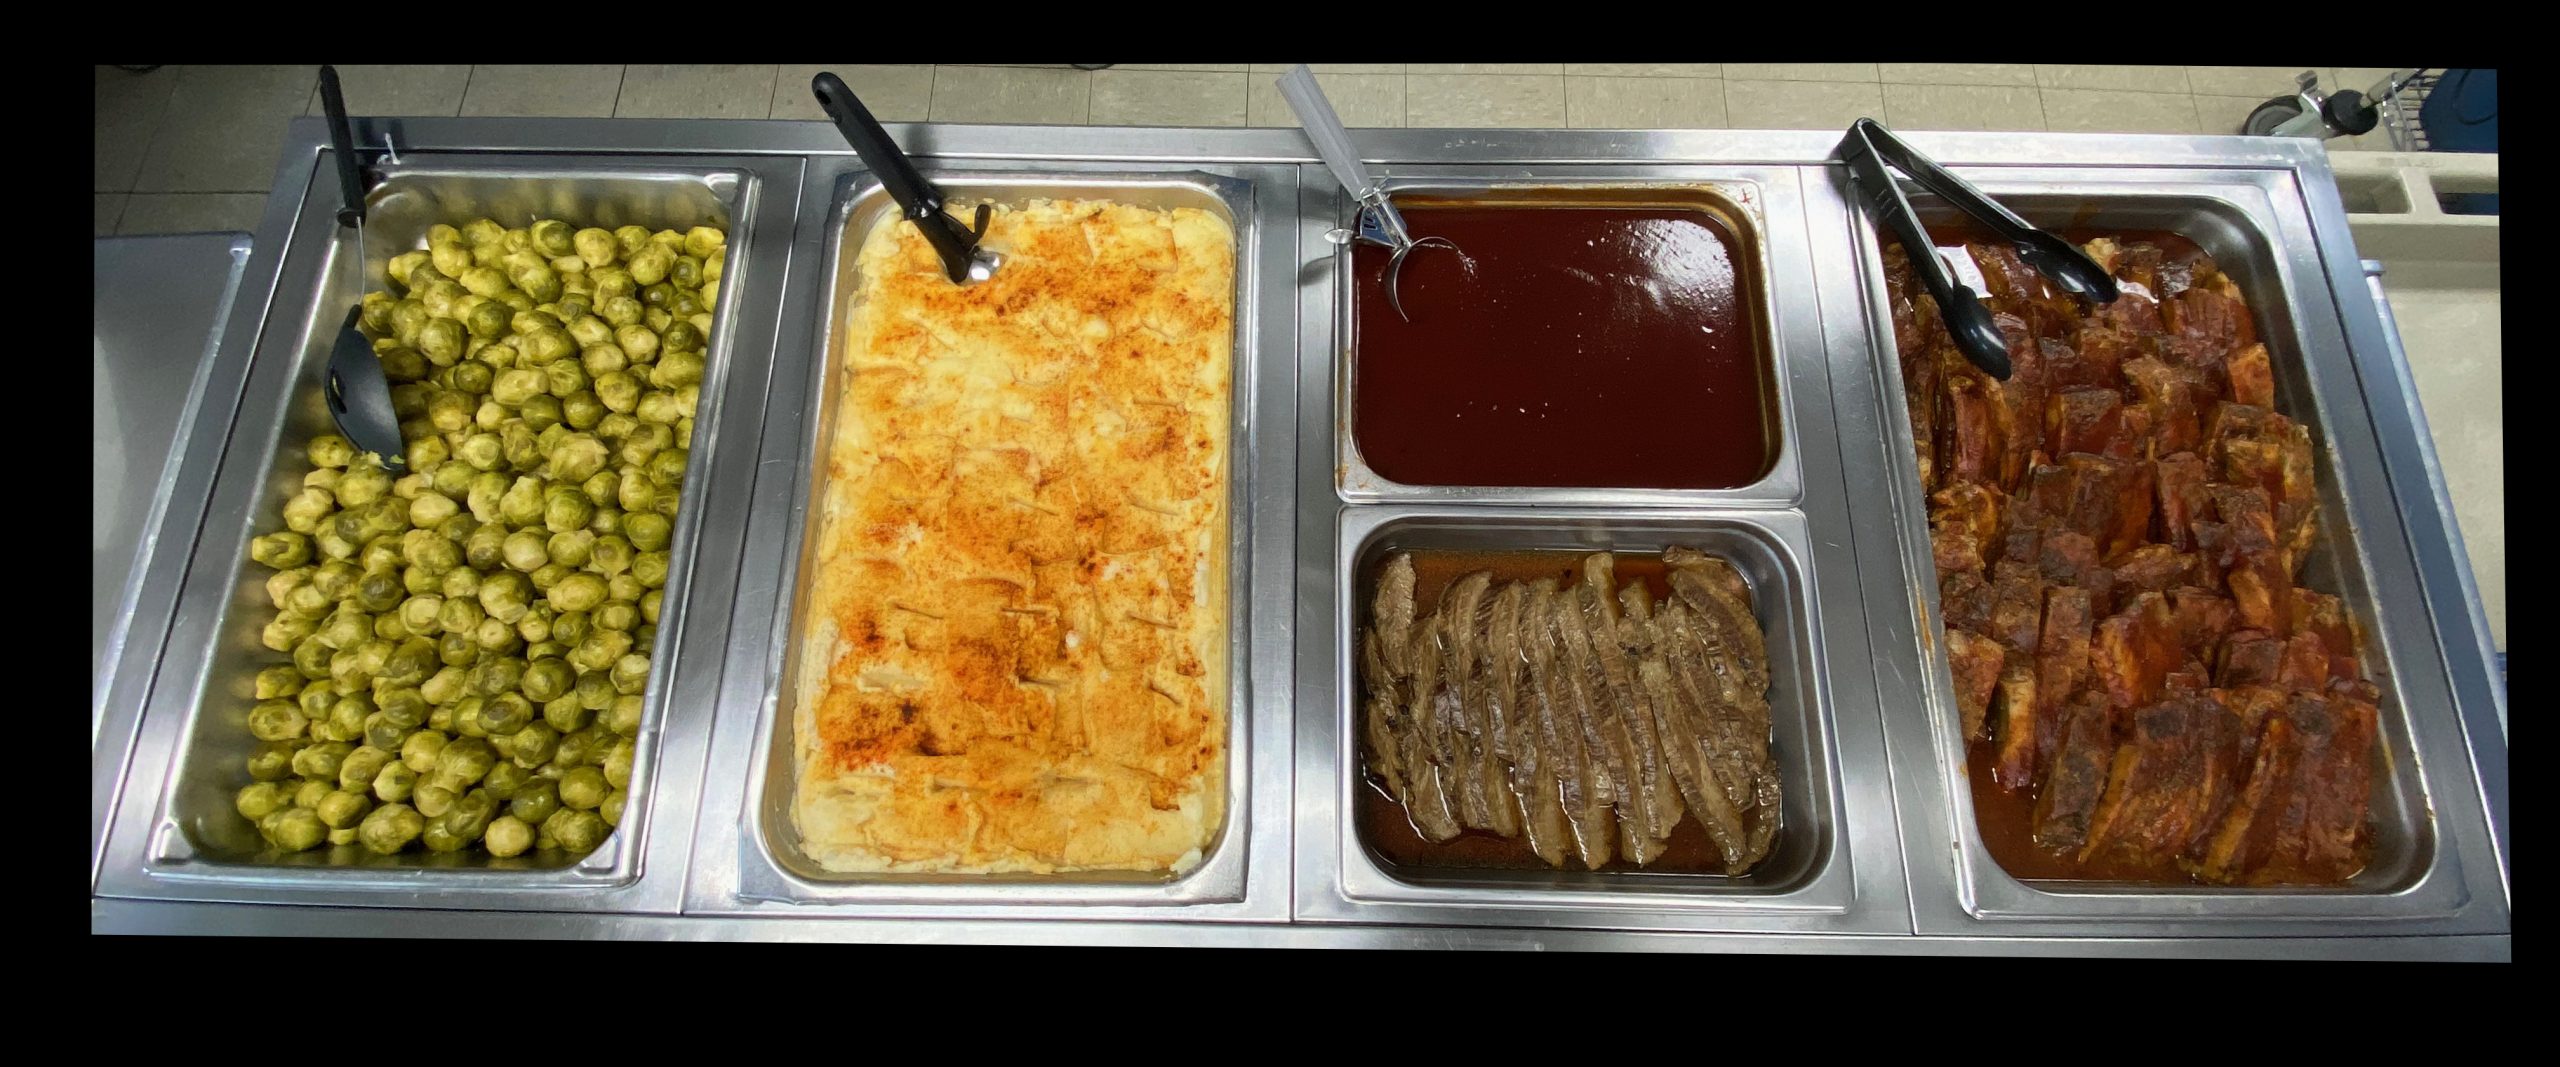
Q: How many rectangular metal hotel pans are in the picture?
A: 5